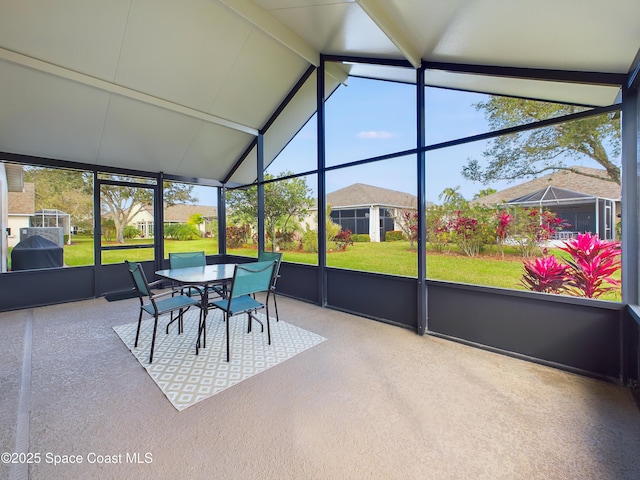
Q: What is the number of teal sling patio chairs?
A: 4